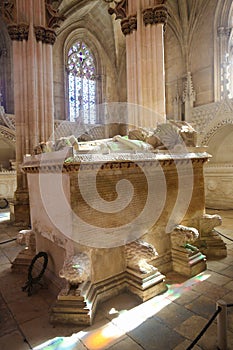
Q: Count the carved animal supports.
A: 5